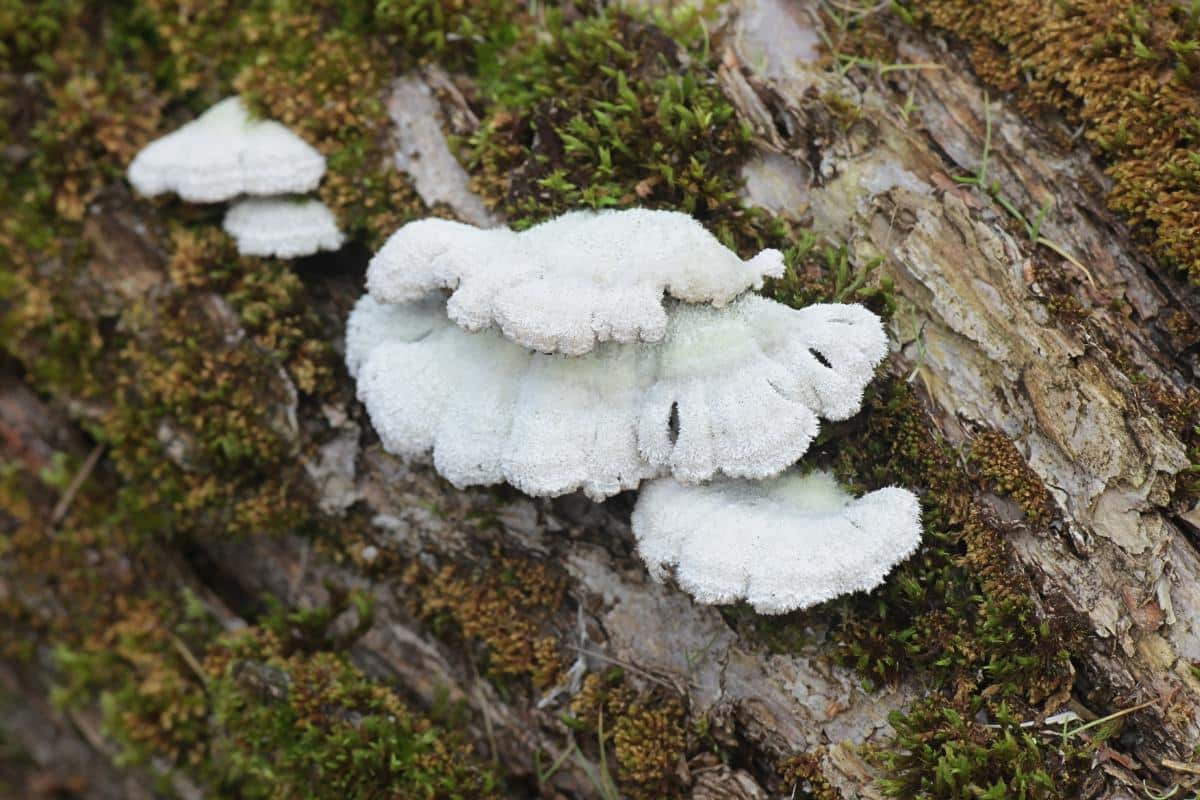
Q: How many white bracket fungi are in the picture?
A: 5